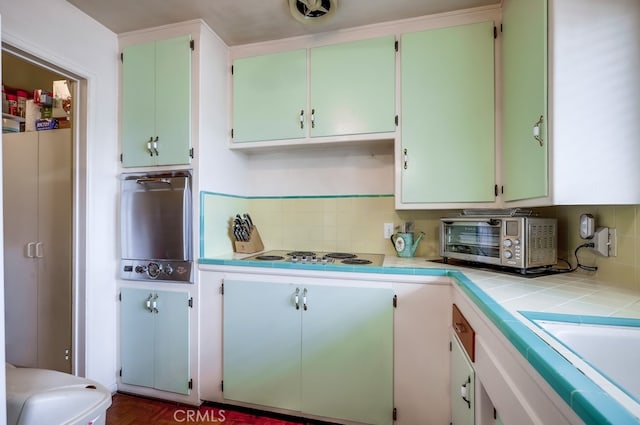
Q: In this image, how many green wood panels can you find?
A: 11